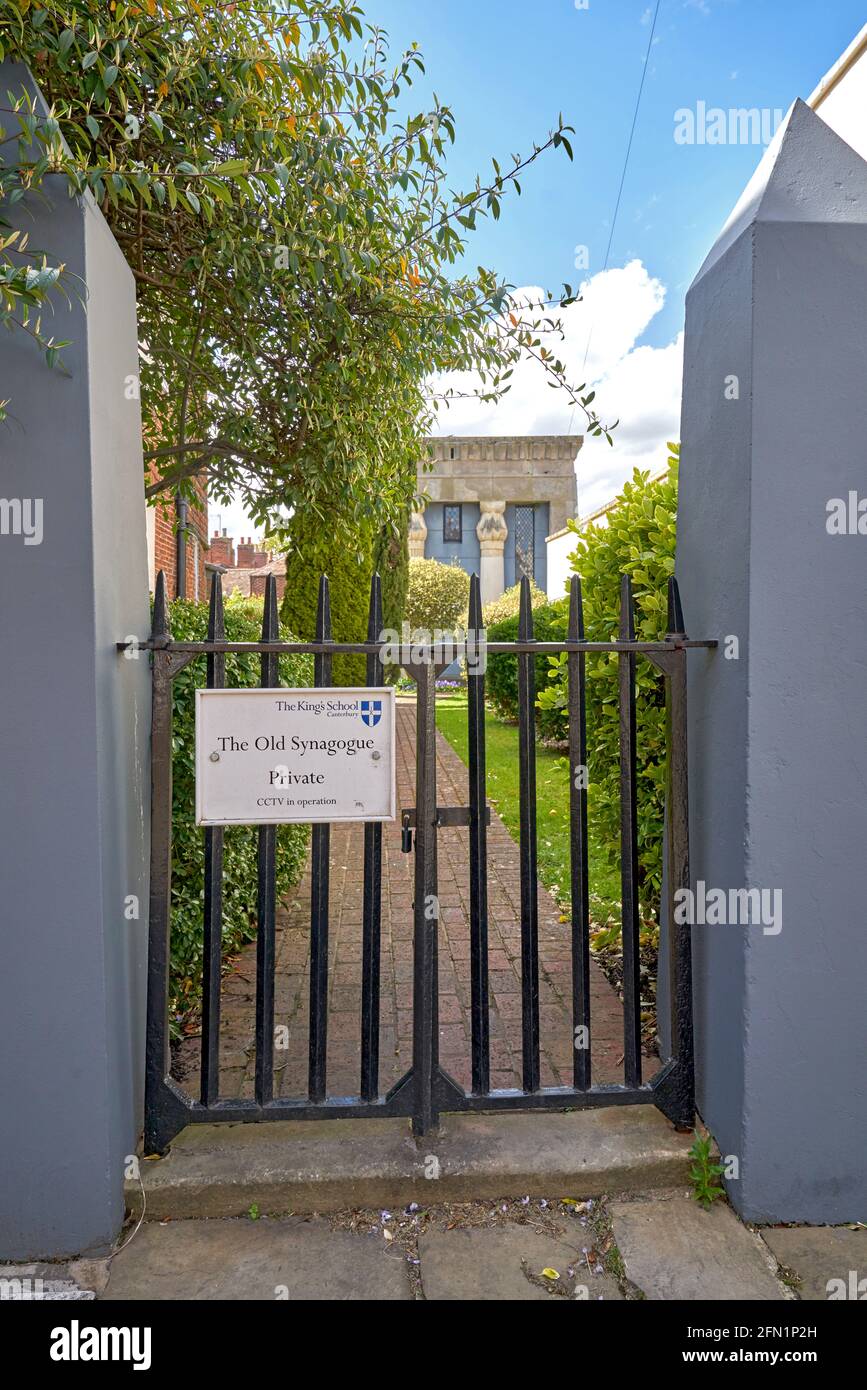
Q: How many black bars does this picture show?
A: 11